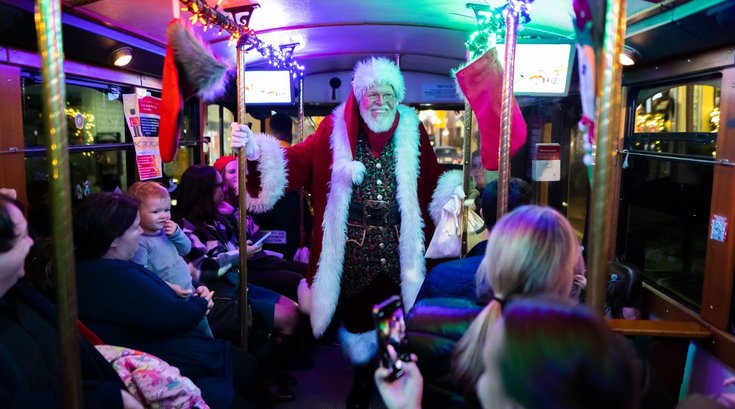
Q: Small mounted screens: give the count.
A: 2